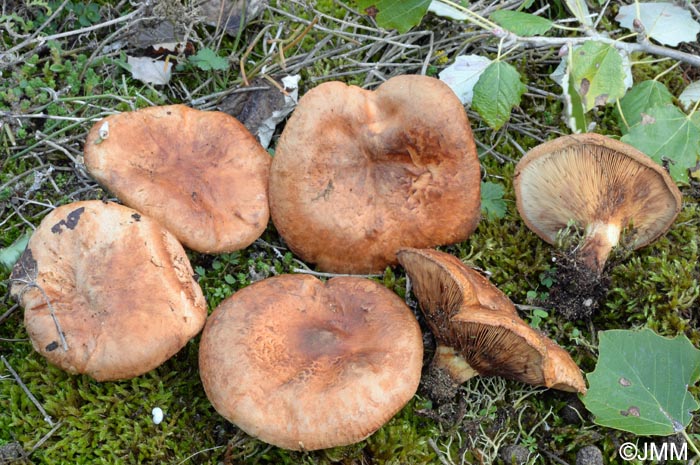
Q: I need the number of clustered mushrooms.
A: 6